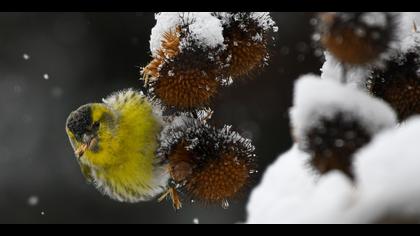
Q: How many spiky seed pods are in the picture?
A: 7